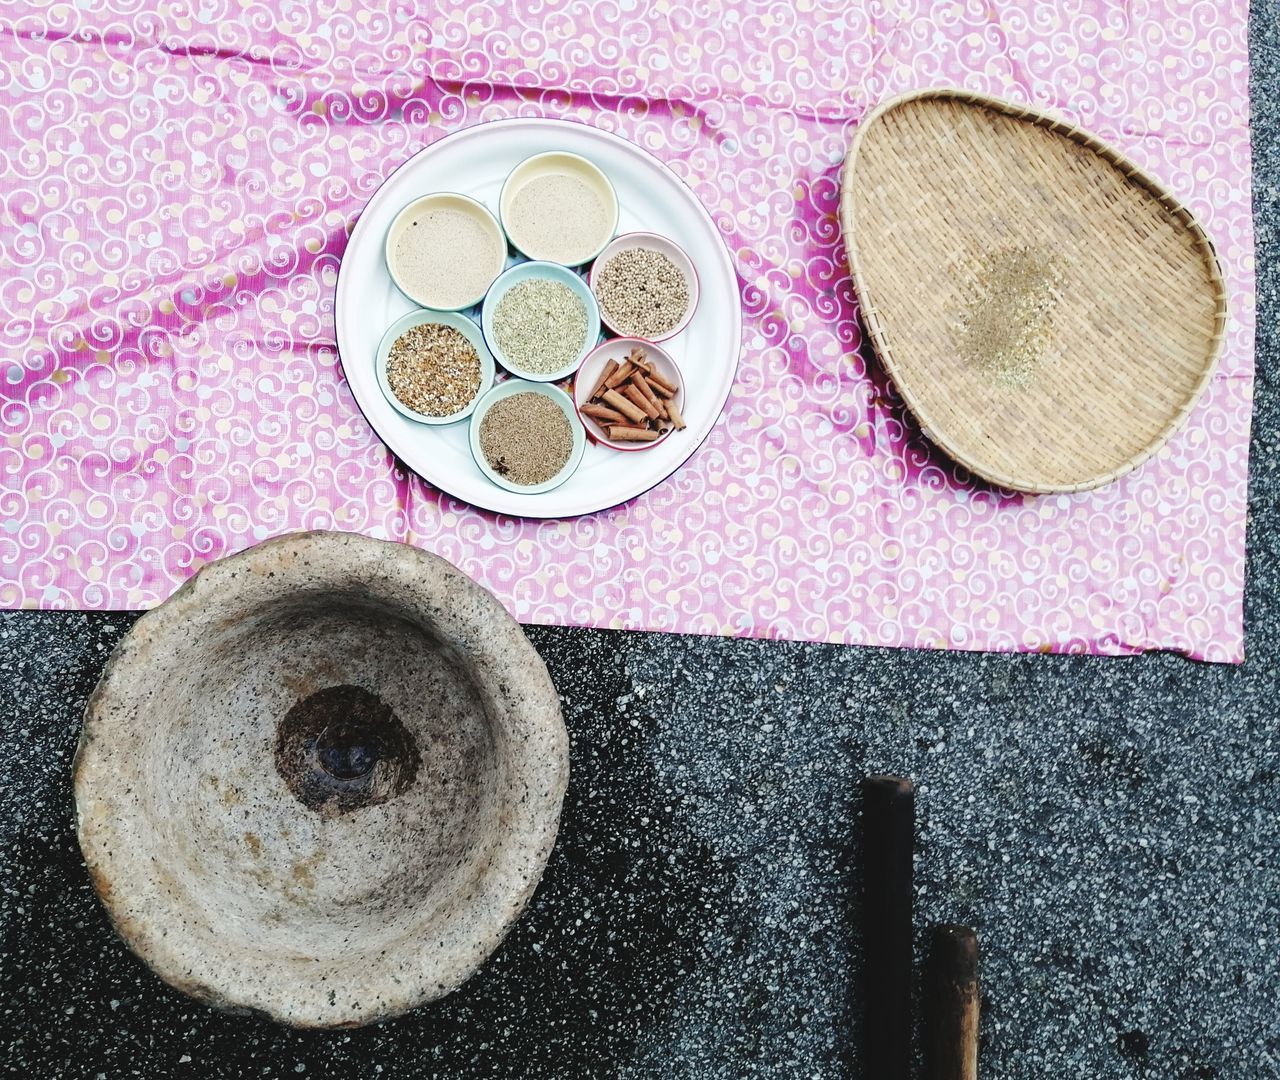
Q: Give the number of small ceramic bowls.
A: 7